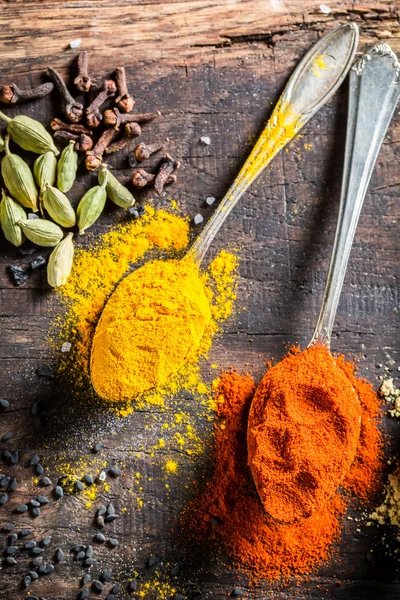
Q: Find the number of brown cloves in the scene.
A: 14